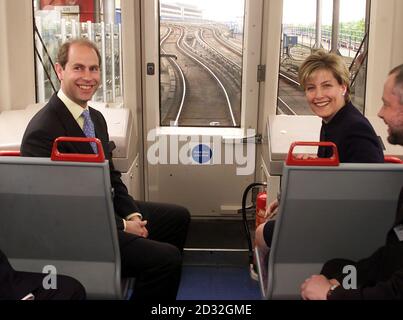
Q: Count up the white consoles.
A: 2